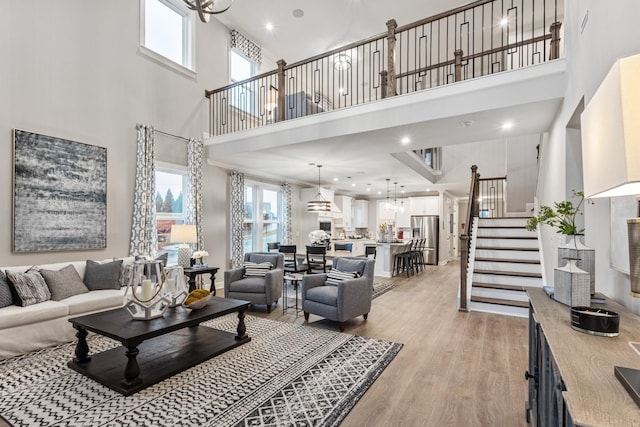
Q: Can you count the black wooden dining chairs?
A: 5